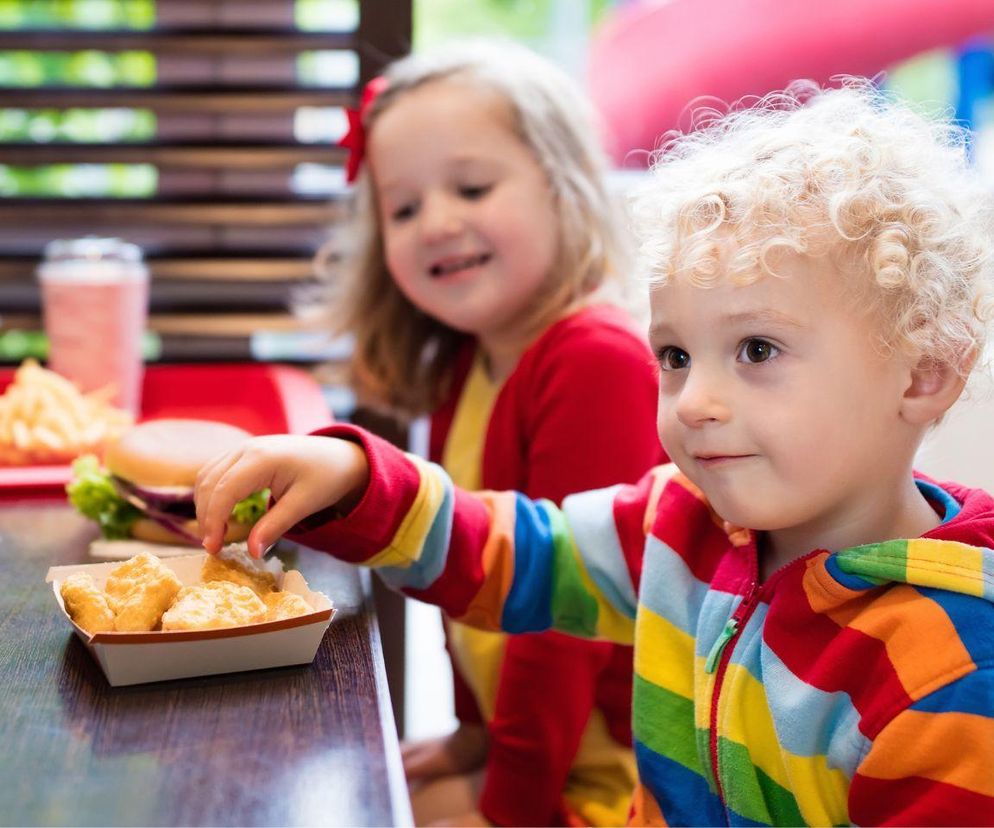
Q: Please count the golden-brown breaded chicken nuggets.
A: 5